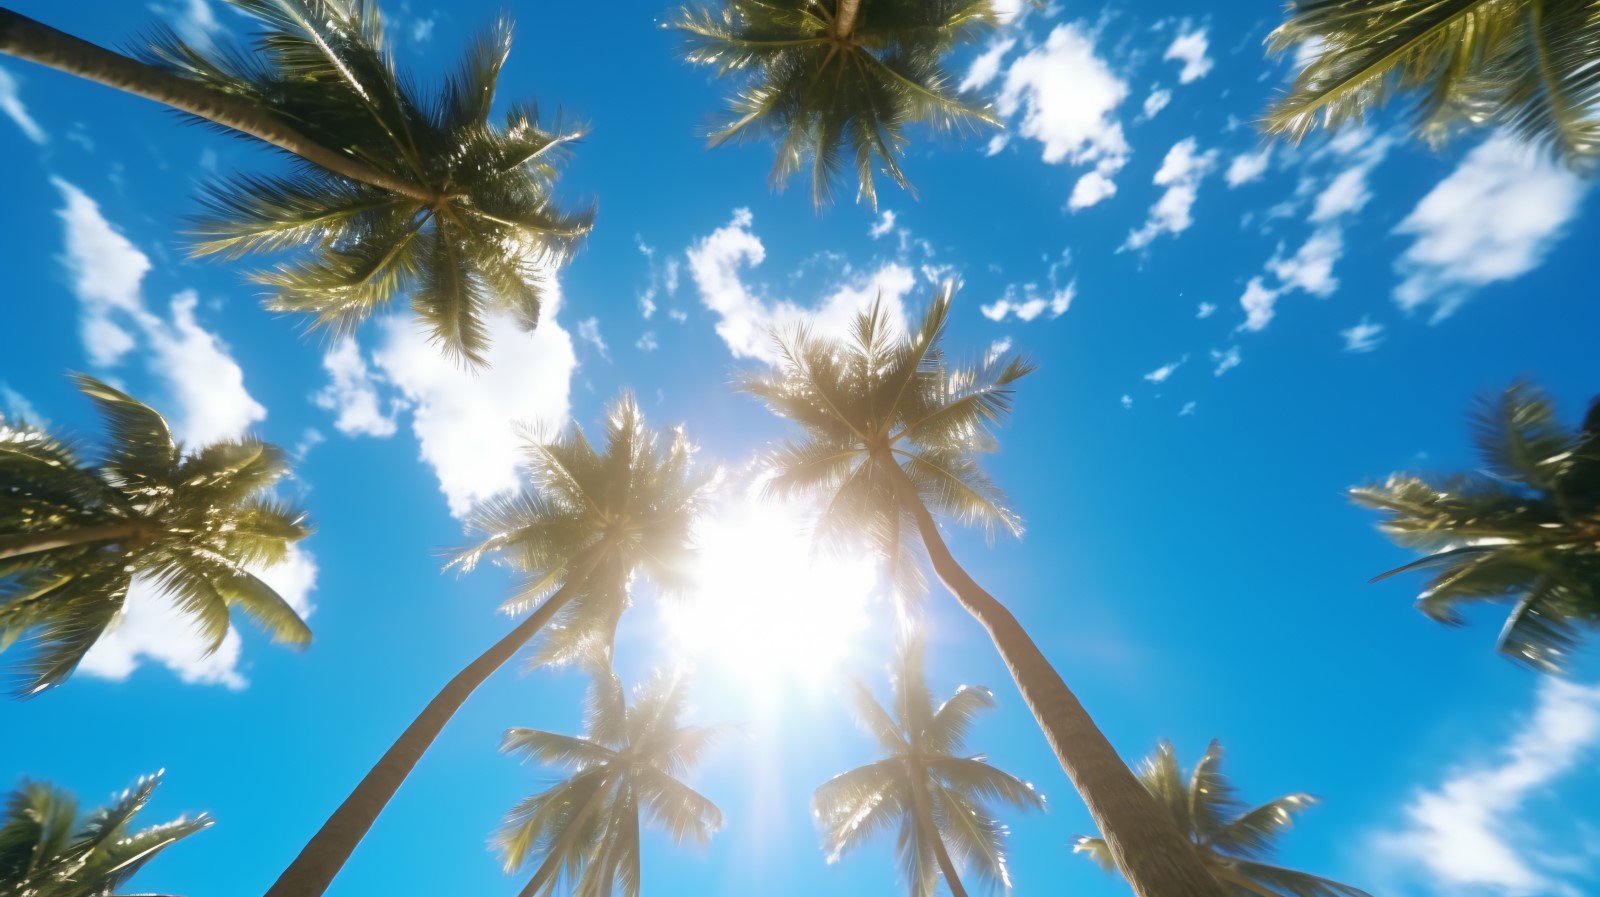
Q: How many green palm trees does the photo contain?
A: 11